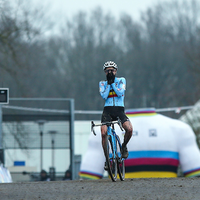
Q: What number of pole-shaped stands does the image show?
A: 2